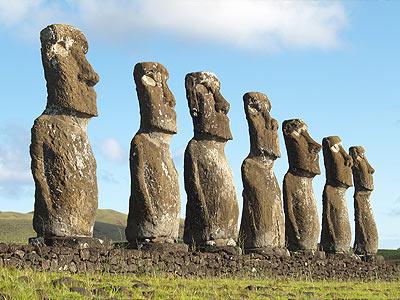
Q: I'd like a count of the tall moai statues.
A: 7